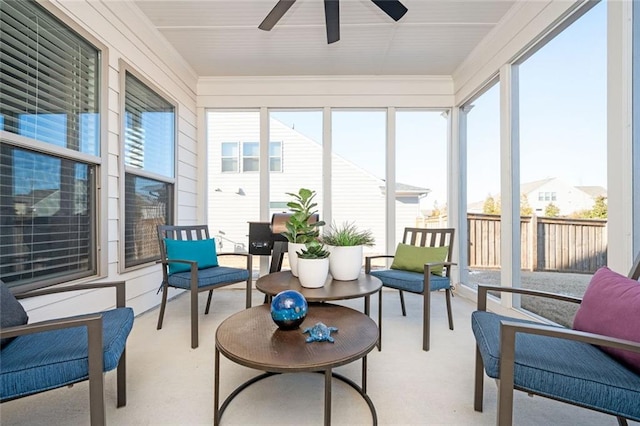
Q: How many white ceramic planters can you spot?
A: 3